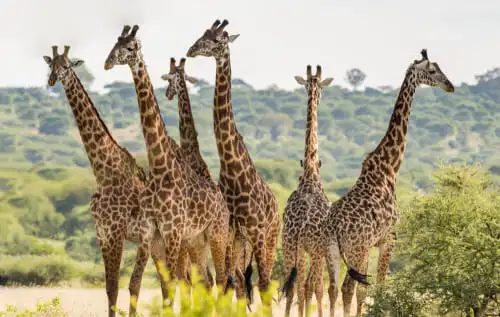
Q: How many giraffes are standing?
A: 6